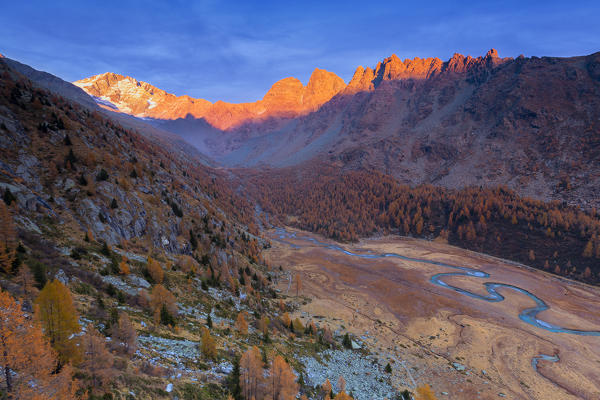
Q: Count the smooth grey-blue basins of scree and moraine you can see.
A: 1